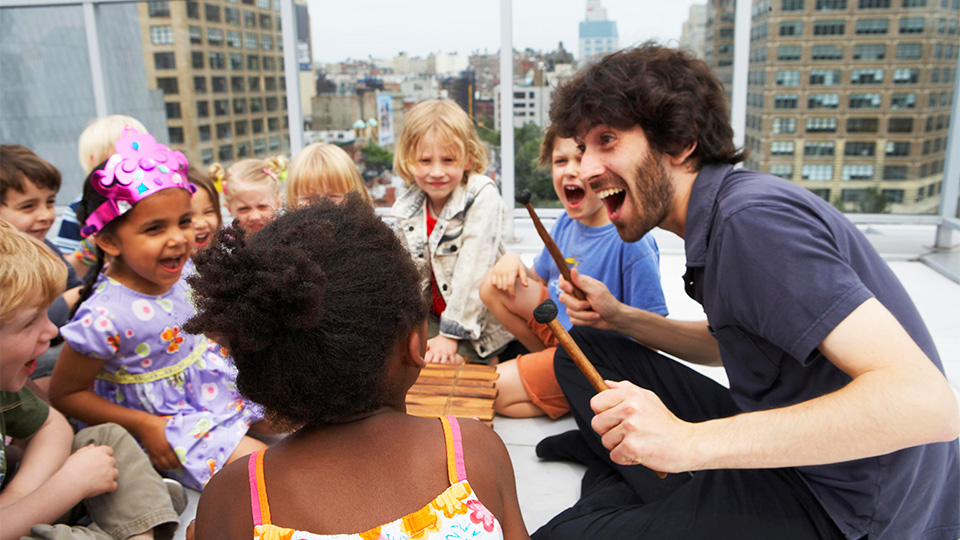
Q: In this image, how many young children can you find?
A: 10